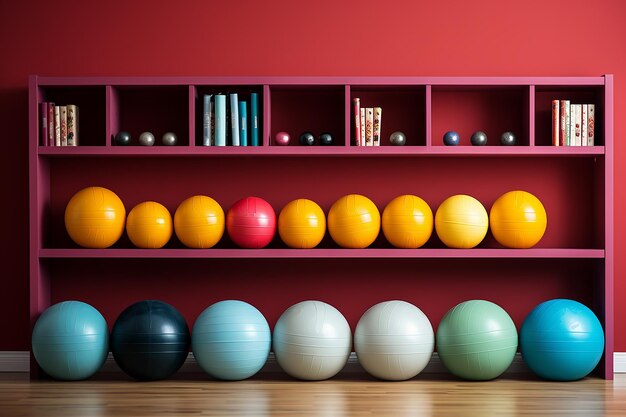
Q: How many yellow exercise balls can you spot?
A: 8